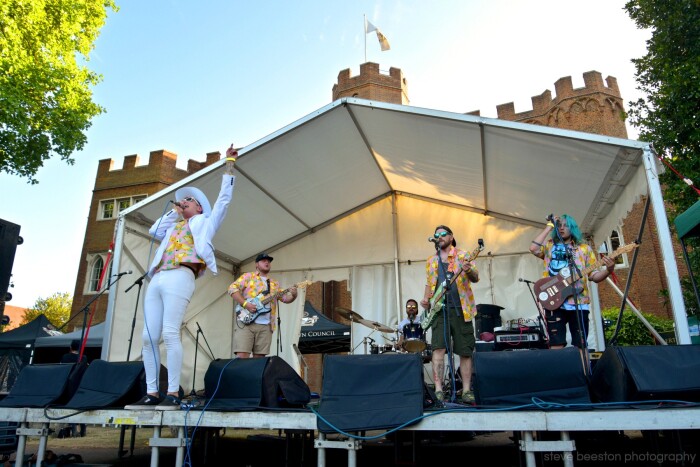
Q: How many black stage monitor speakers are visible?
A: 6